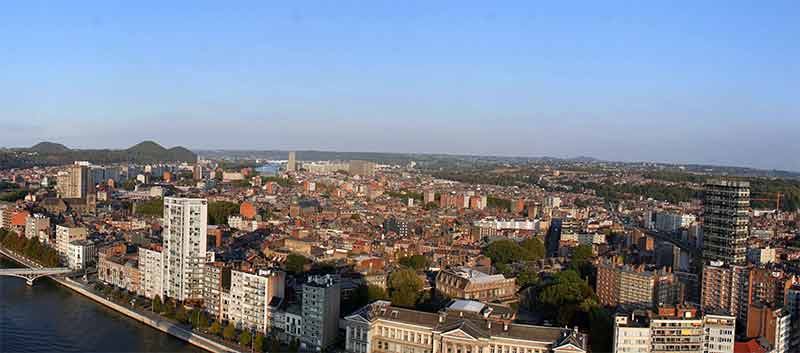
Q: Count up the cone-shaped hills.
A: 3